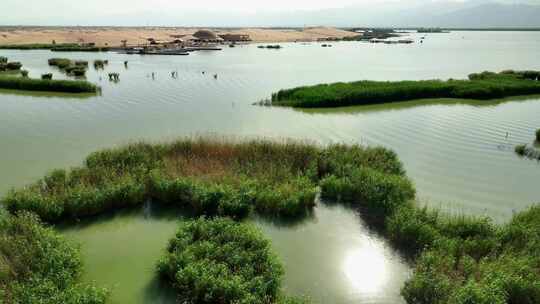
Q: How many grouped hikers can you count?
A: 0